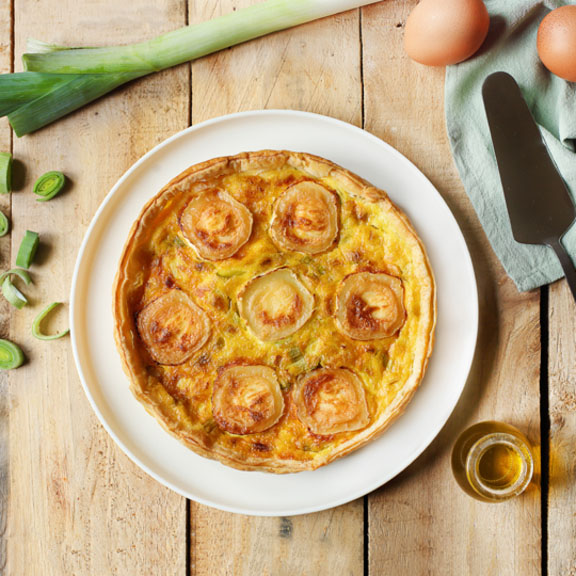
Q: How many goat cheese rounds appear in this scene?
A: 7